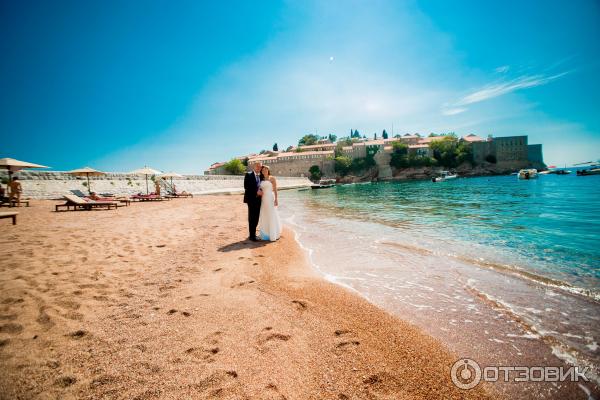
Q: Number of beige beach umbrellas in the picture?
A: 4